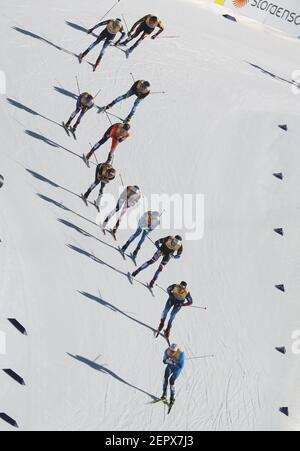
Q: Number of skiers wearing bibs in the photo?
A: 11